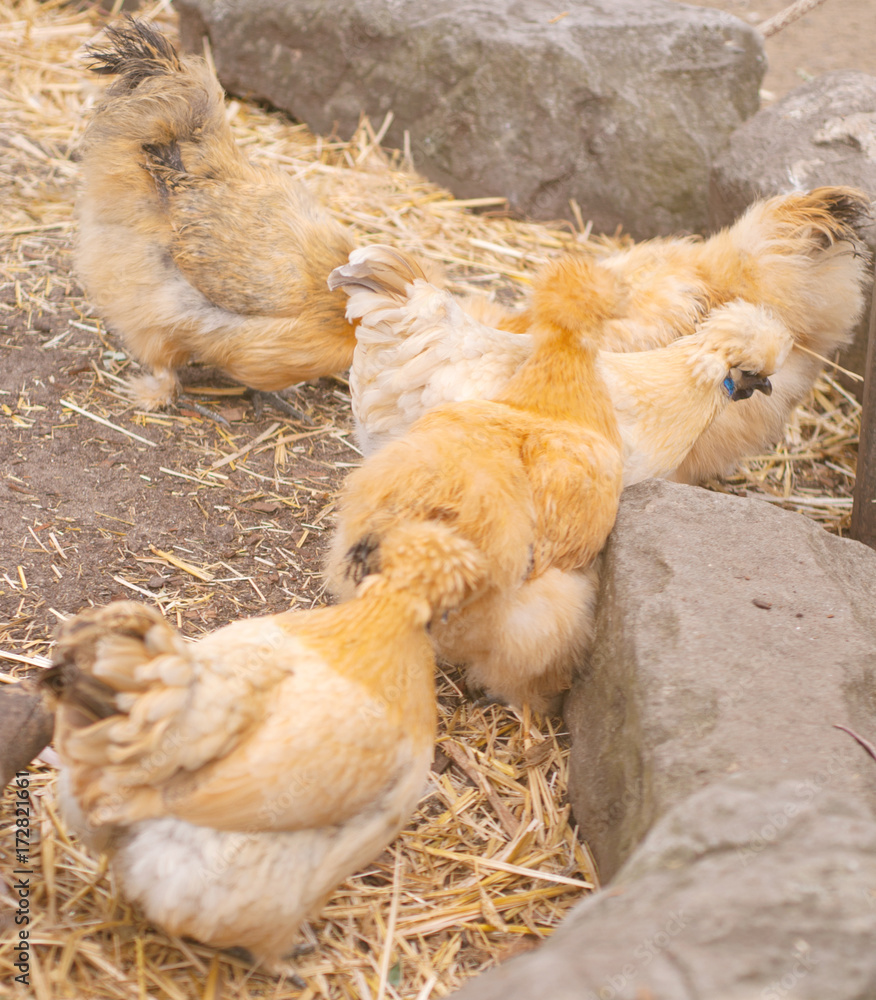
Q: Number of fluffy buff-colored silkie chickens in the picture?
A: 5